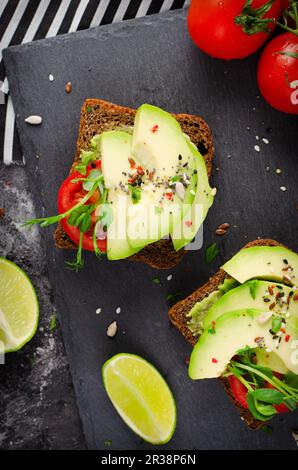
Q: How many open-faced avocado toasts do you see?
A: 2